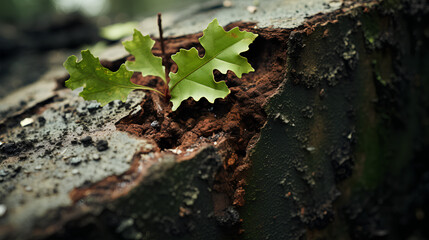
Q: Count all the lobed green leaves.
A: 3